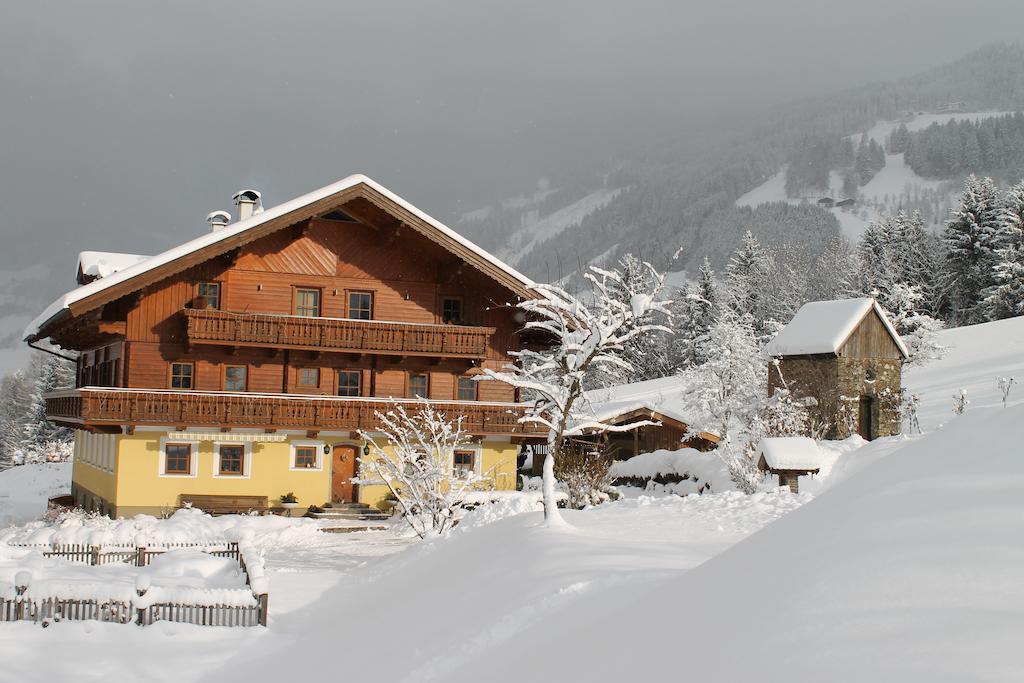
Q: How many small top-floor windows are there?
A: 4